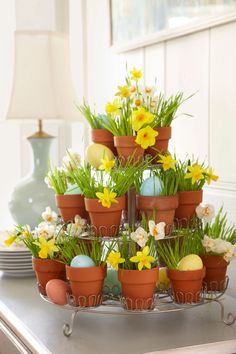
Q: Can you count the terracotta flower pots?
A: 12